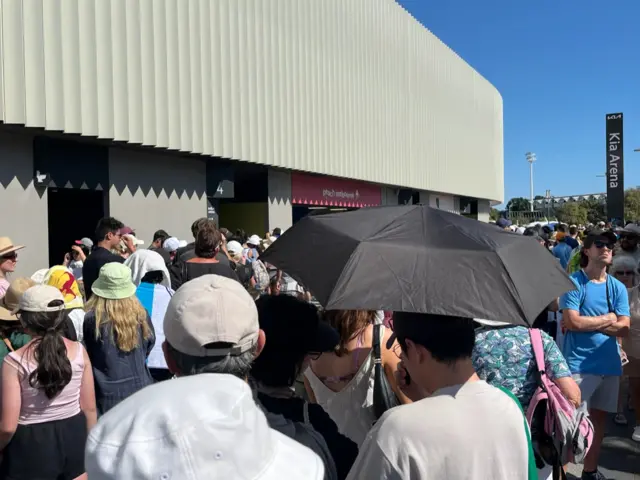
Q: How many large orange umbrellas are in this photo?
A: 0